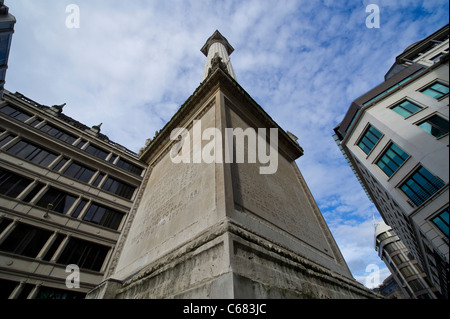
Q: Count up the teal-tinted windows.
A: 7